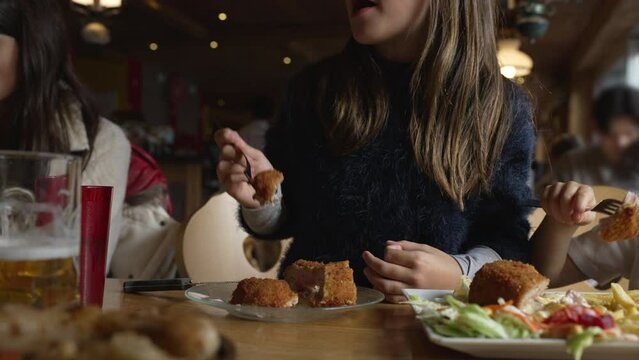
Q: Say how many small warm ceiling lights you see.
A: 4